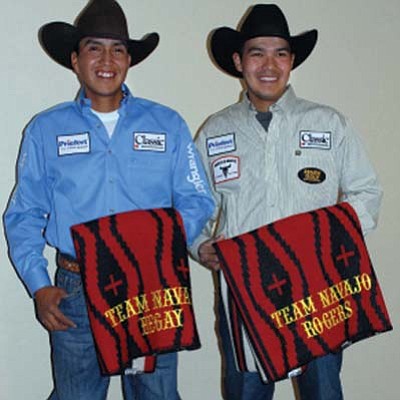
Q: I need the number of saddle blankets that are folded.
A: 2